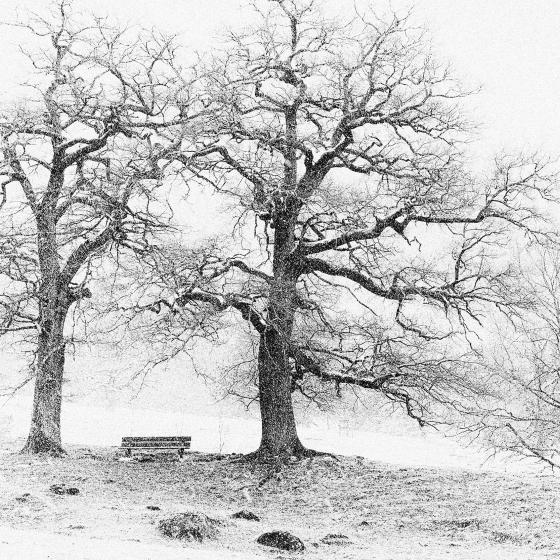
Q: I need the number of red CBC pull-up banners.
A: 0